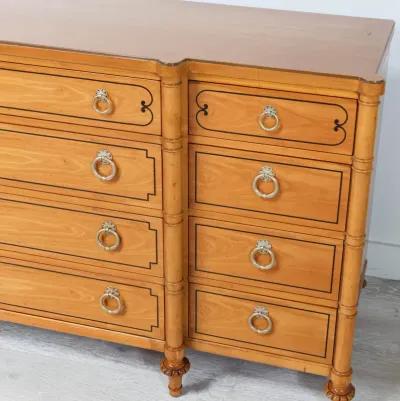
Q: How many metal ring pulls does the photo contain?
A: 8